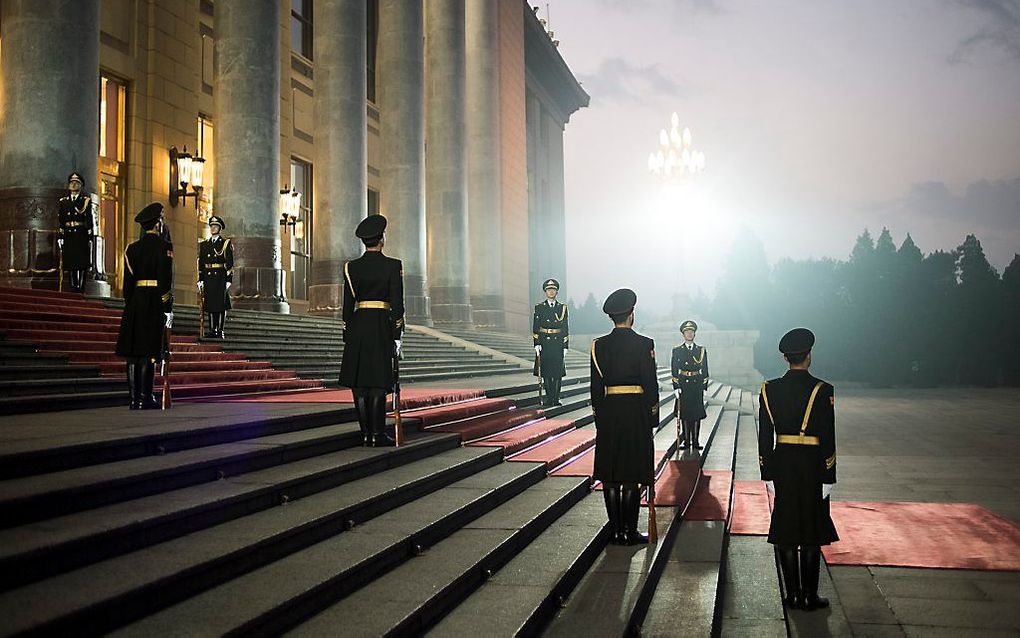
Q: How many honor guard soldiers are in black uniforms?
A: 8